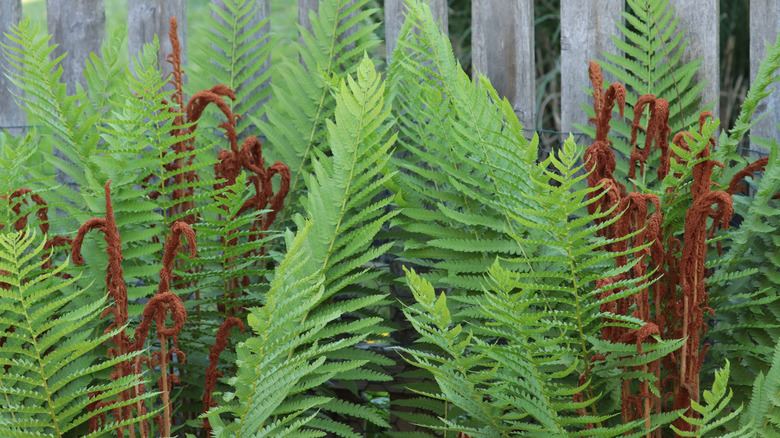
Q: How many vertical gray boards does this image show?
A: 10